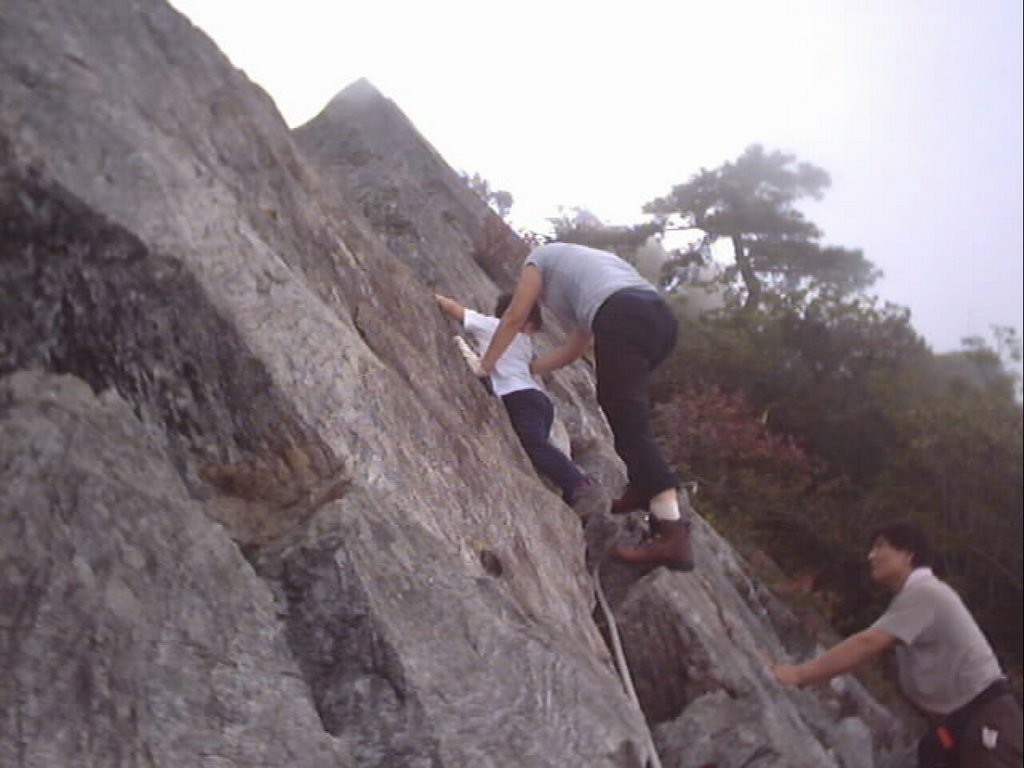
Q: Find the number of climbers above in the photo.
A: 2